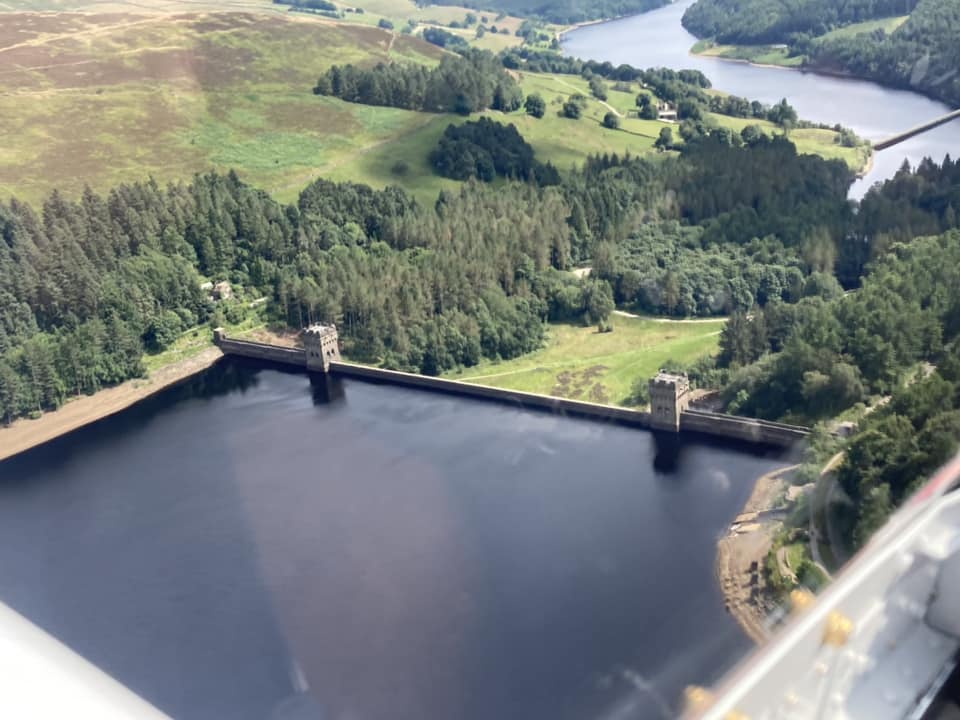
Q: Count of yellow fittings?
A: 4